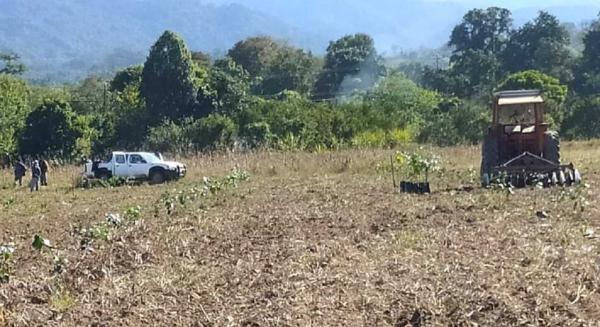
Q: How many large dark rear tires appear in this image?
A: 2